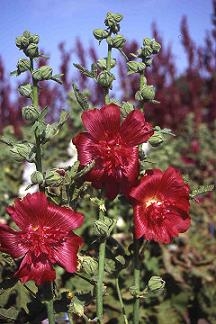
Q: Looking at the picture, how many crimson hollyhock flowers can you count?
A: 3